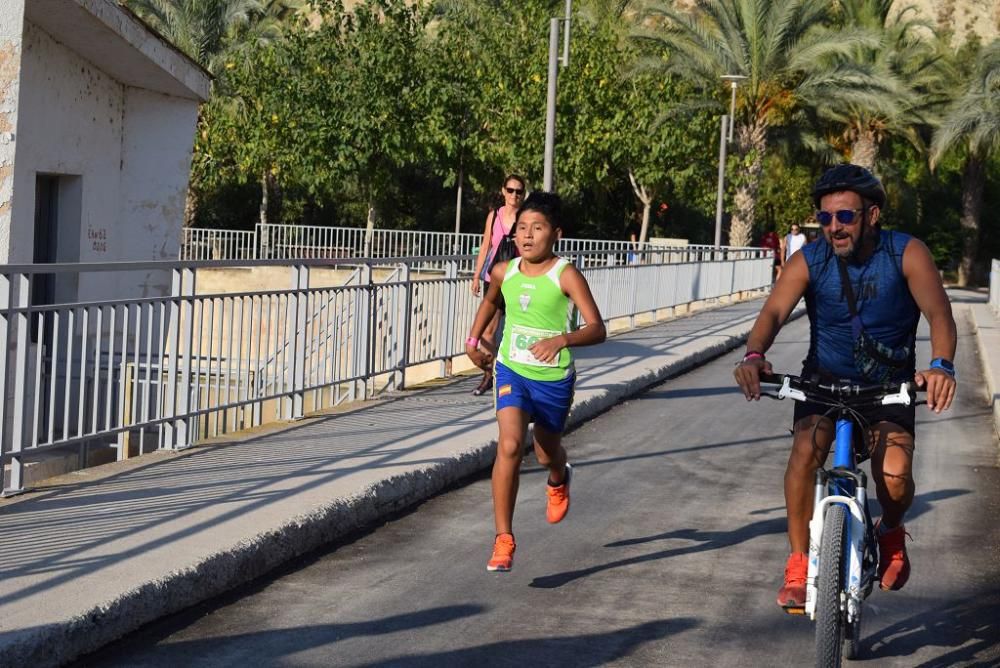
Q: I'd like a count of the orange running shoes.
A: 2